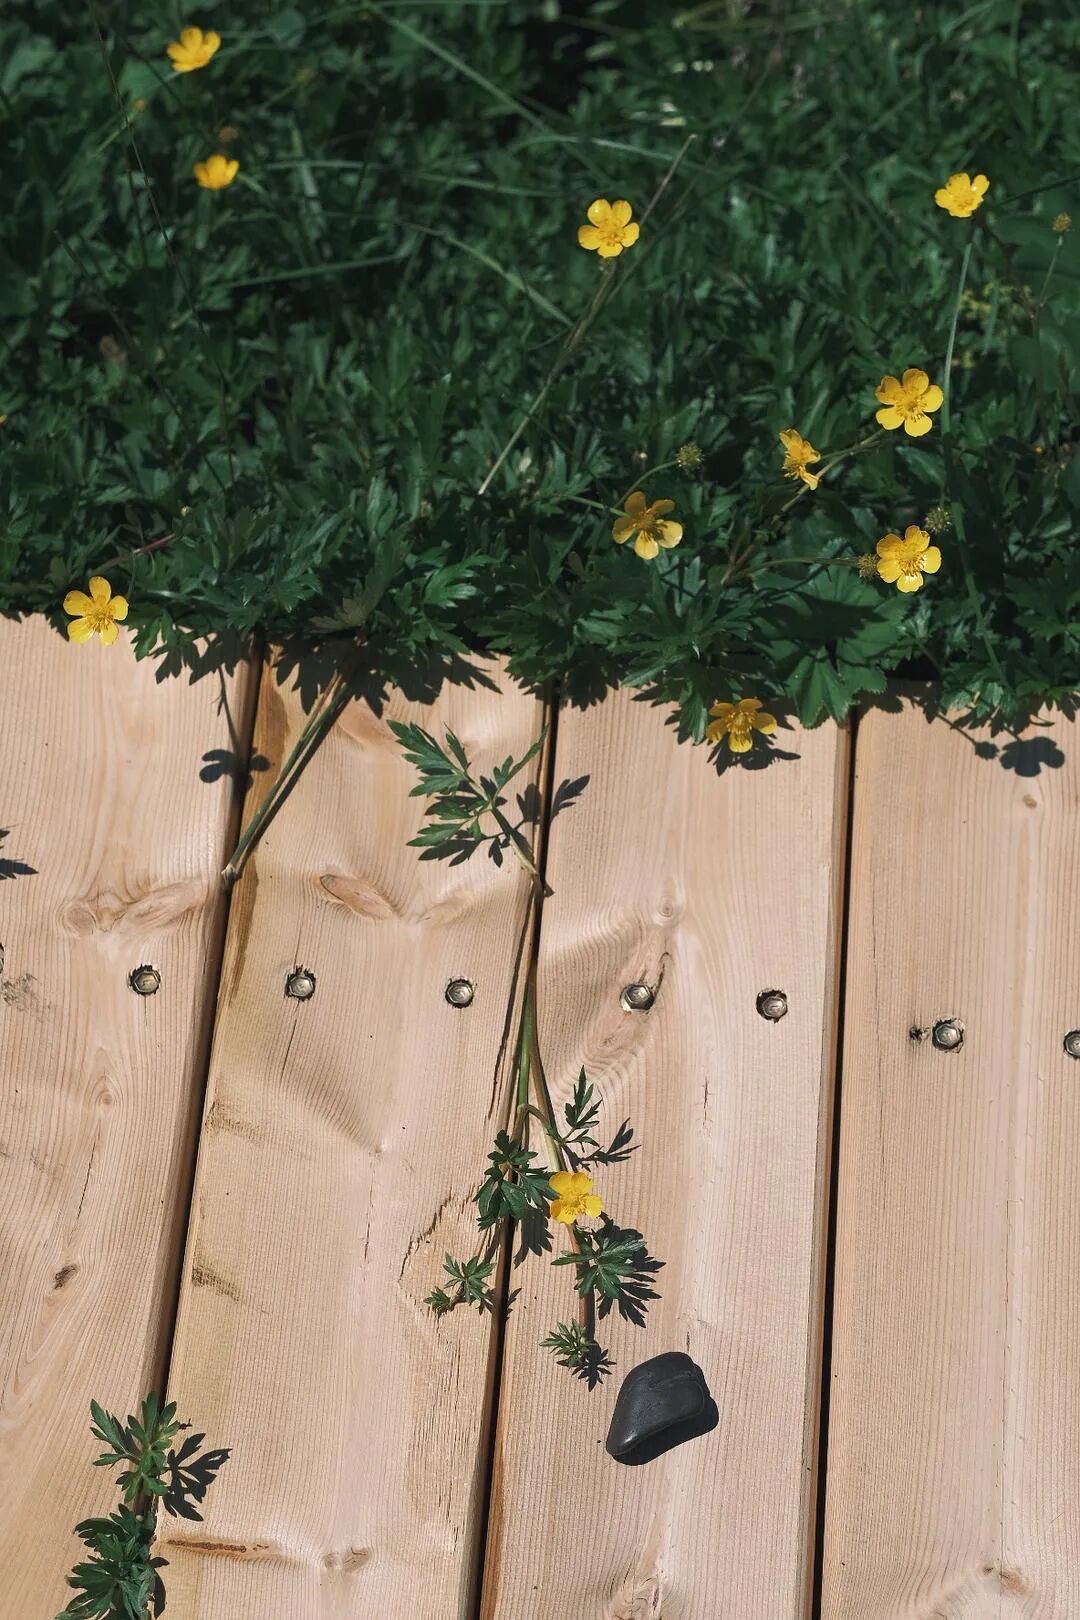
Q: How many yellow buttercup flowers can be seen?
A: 11